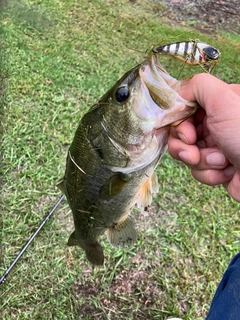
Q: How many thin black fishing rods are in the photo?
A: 1